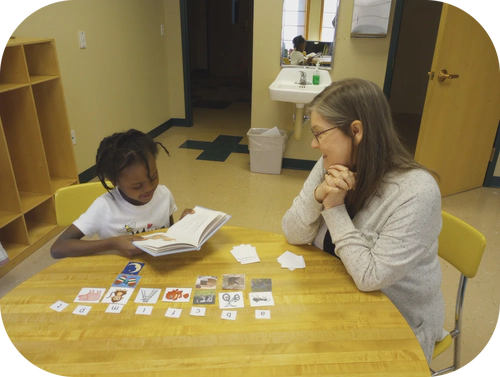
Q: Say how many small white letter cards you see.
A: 8